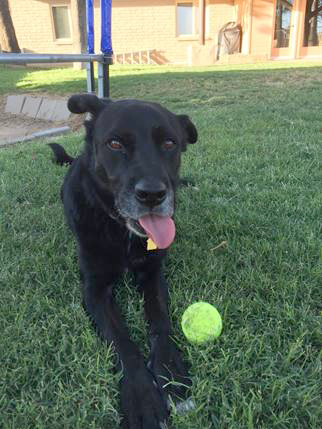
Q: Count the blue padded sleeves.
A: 2